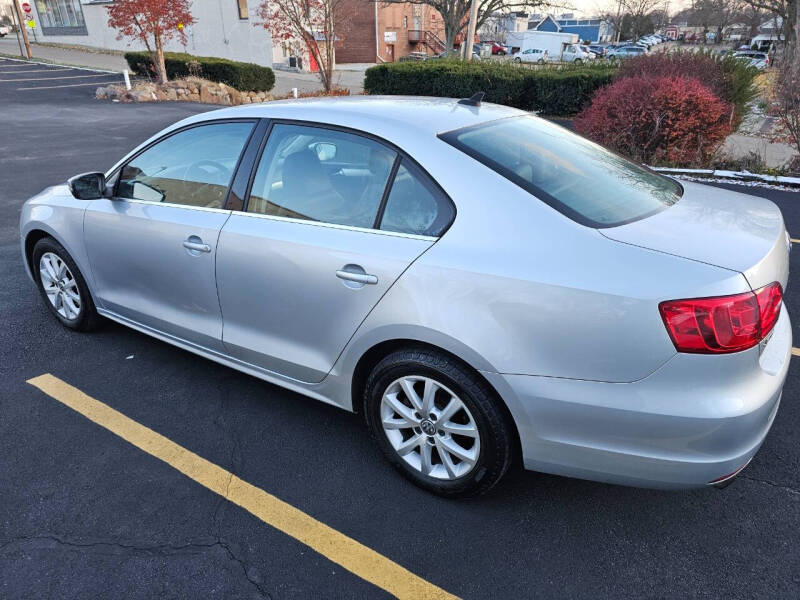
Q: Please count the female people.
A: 0